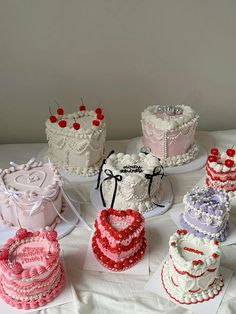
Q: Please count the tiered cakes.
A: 0